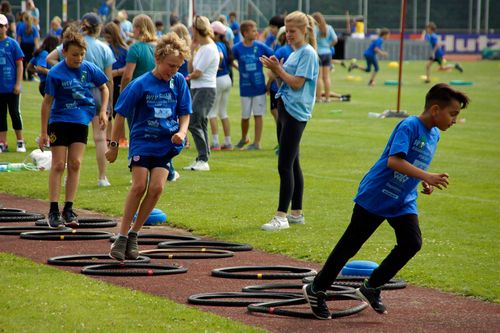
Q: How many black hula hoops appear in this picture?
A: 15